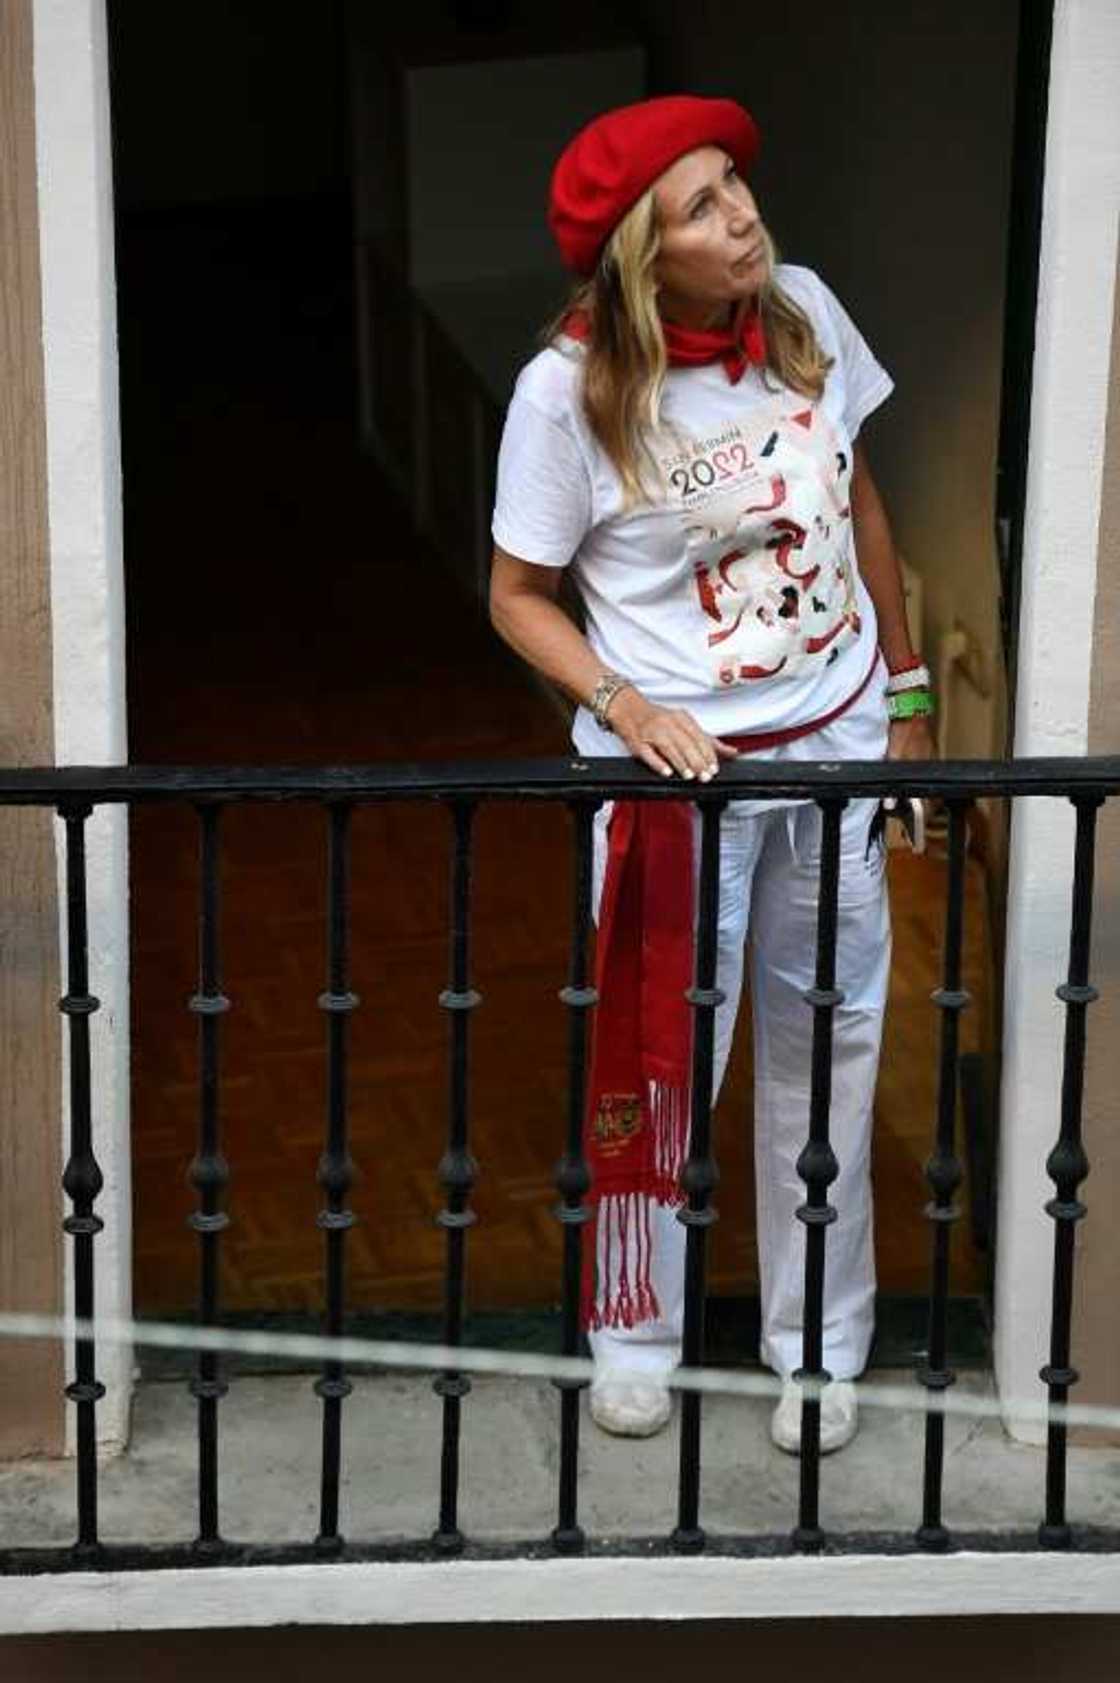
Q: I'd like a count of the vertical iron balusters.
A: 9